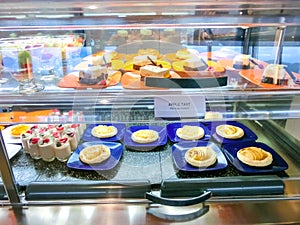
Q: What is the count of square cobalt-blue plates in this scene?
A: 7